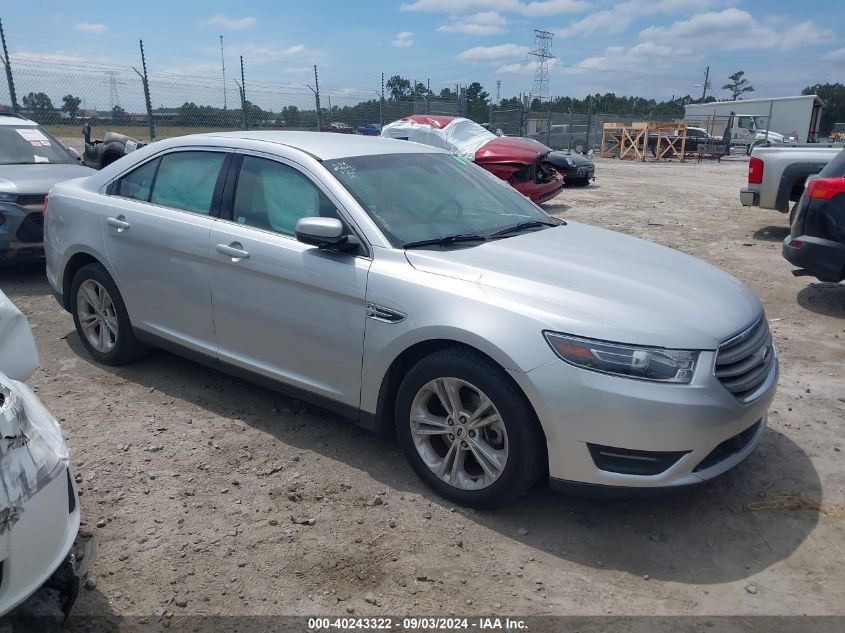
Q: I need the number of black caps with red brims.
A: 0